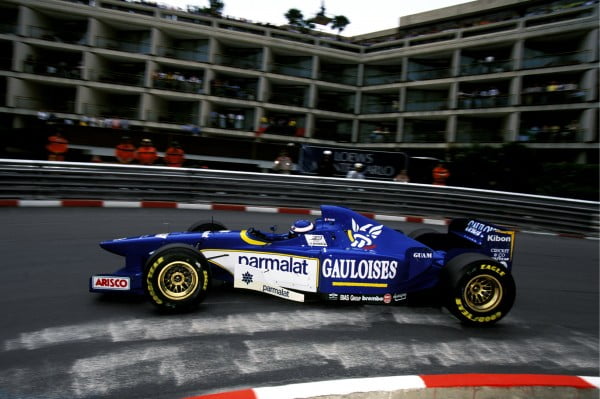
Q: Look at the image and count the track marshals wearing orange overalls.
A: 5